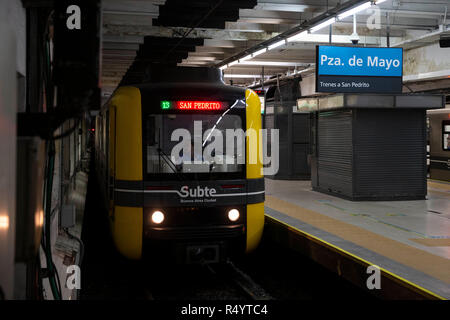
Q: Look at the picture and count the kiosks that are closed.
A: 1